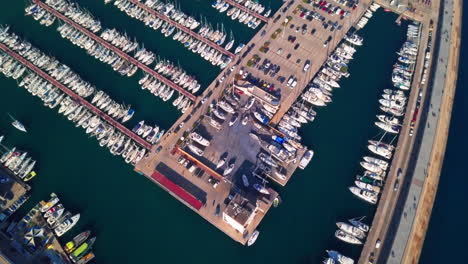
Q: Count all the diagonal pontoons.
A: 4